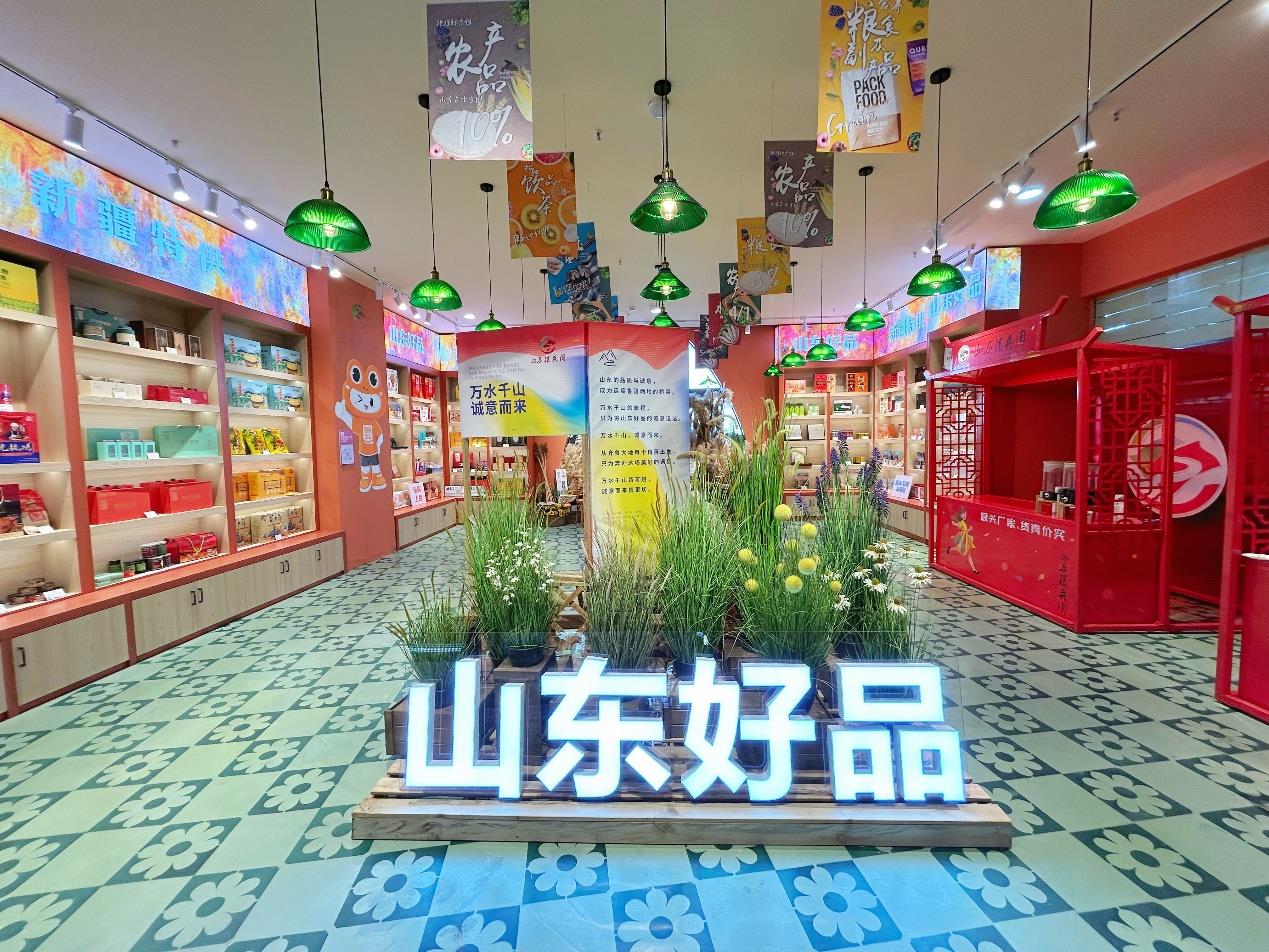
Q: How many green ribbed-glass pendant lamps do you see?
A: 12